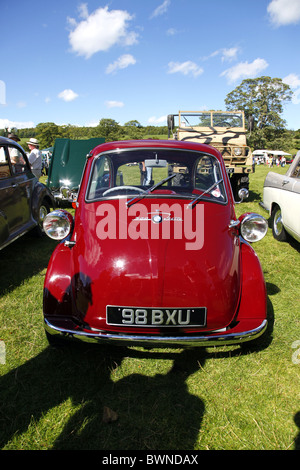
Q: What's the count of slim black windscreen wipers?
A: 2